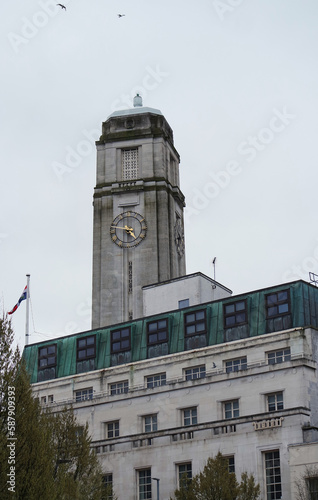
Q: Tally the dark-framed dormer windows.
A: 7